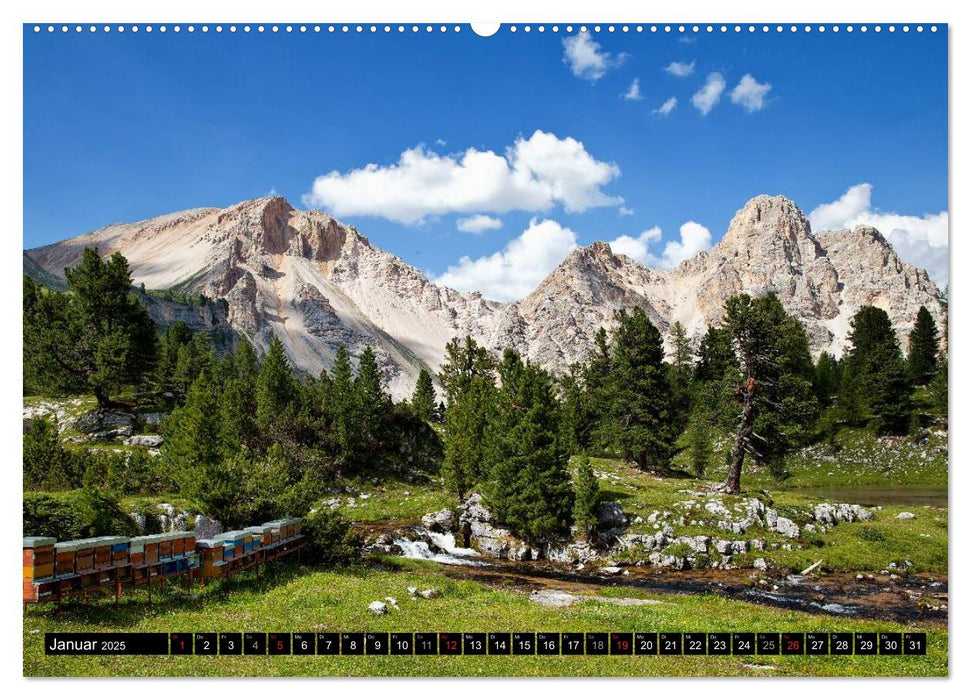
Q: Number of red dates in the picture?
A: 5